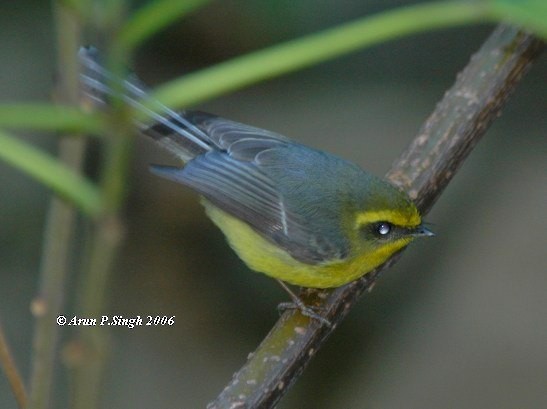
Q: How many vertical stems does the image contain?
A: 2